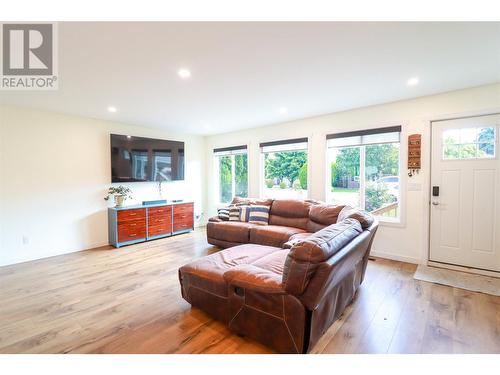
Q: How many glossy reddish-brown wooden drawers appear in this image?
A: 9